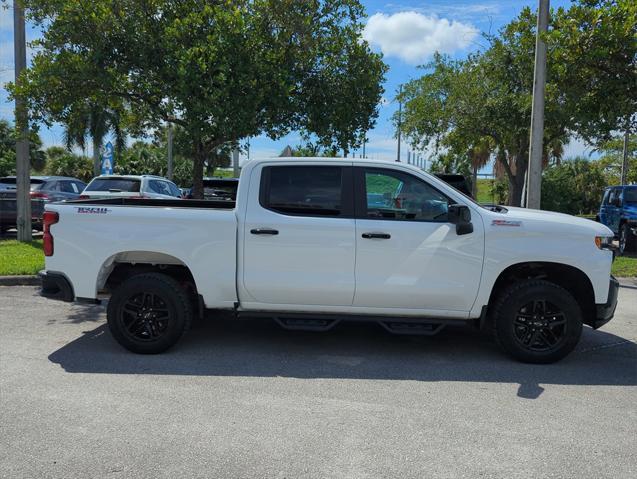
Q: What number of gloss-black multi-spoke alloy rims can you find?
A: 2